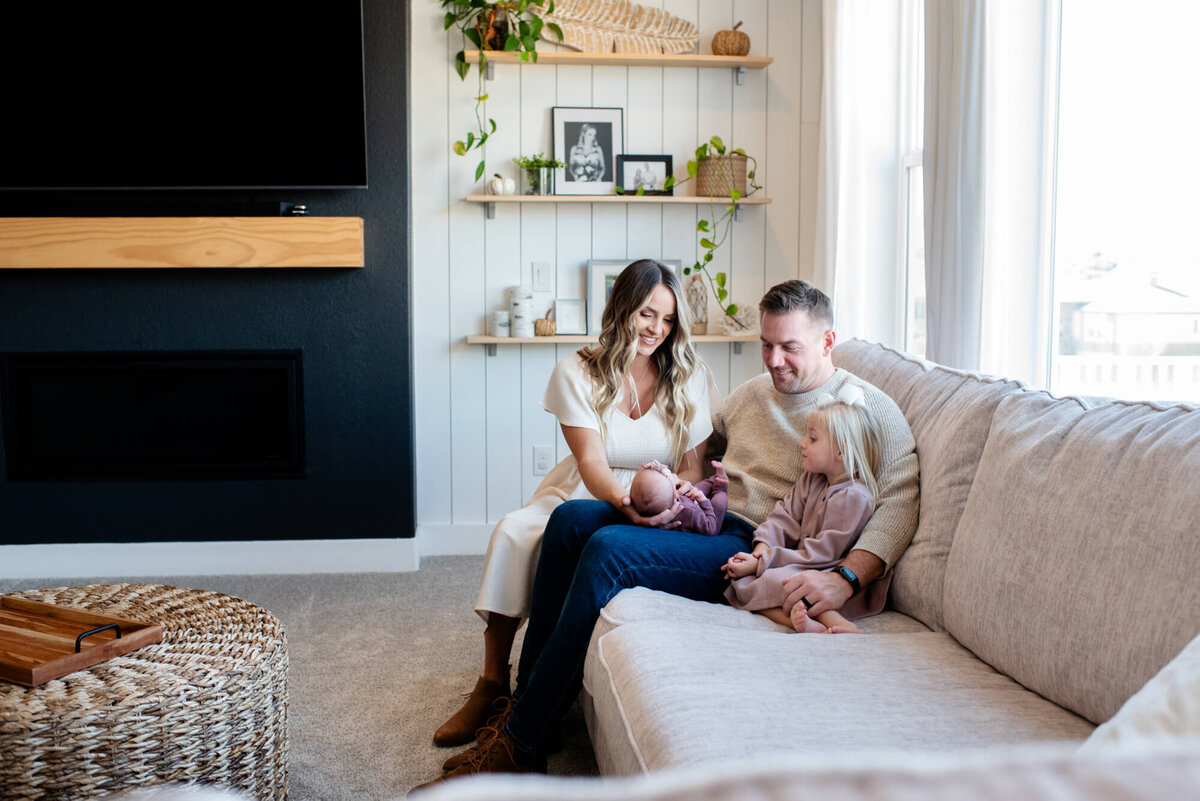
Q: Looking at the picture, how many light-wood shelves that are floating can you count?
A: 3